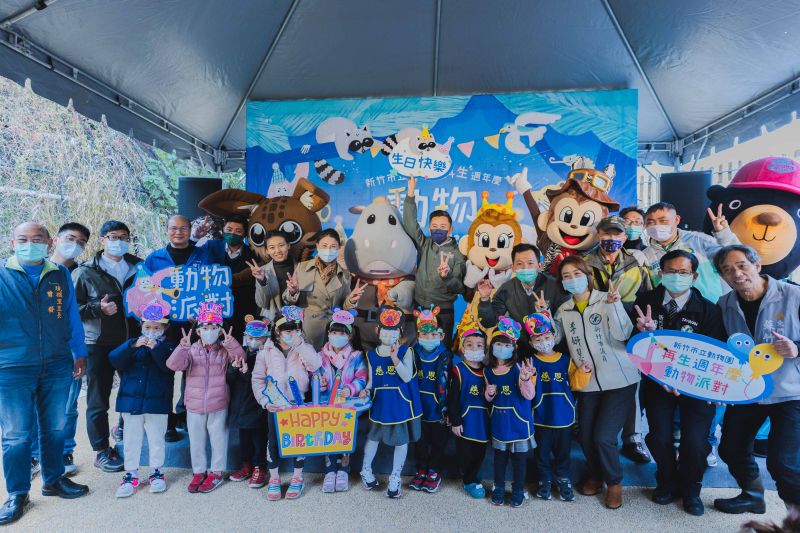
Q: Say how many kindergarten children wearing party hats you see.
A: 10